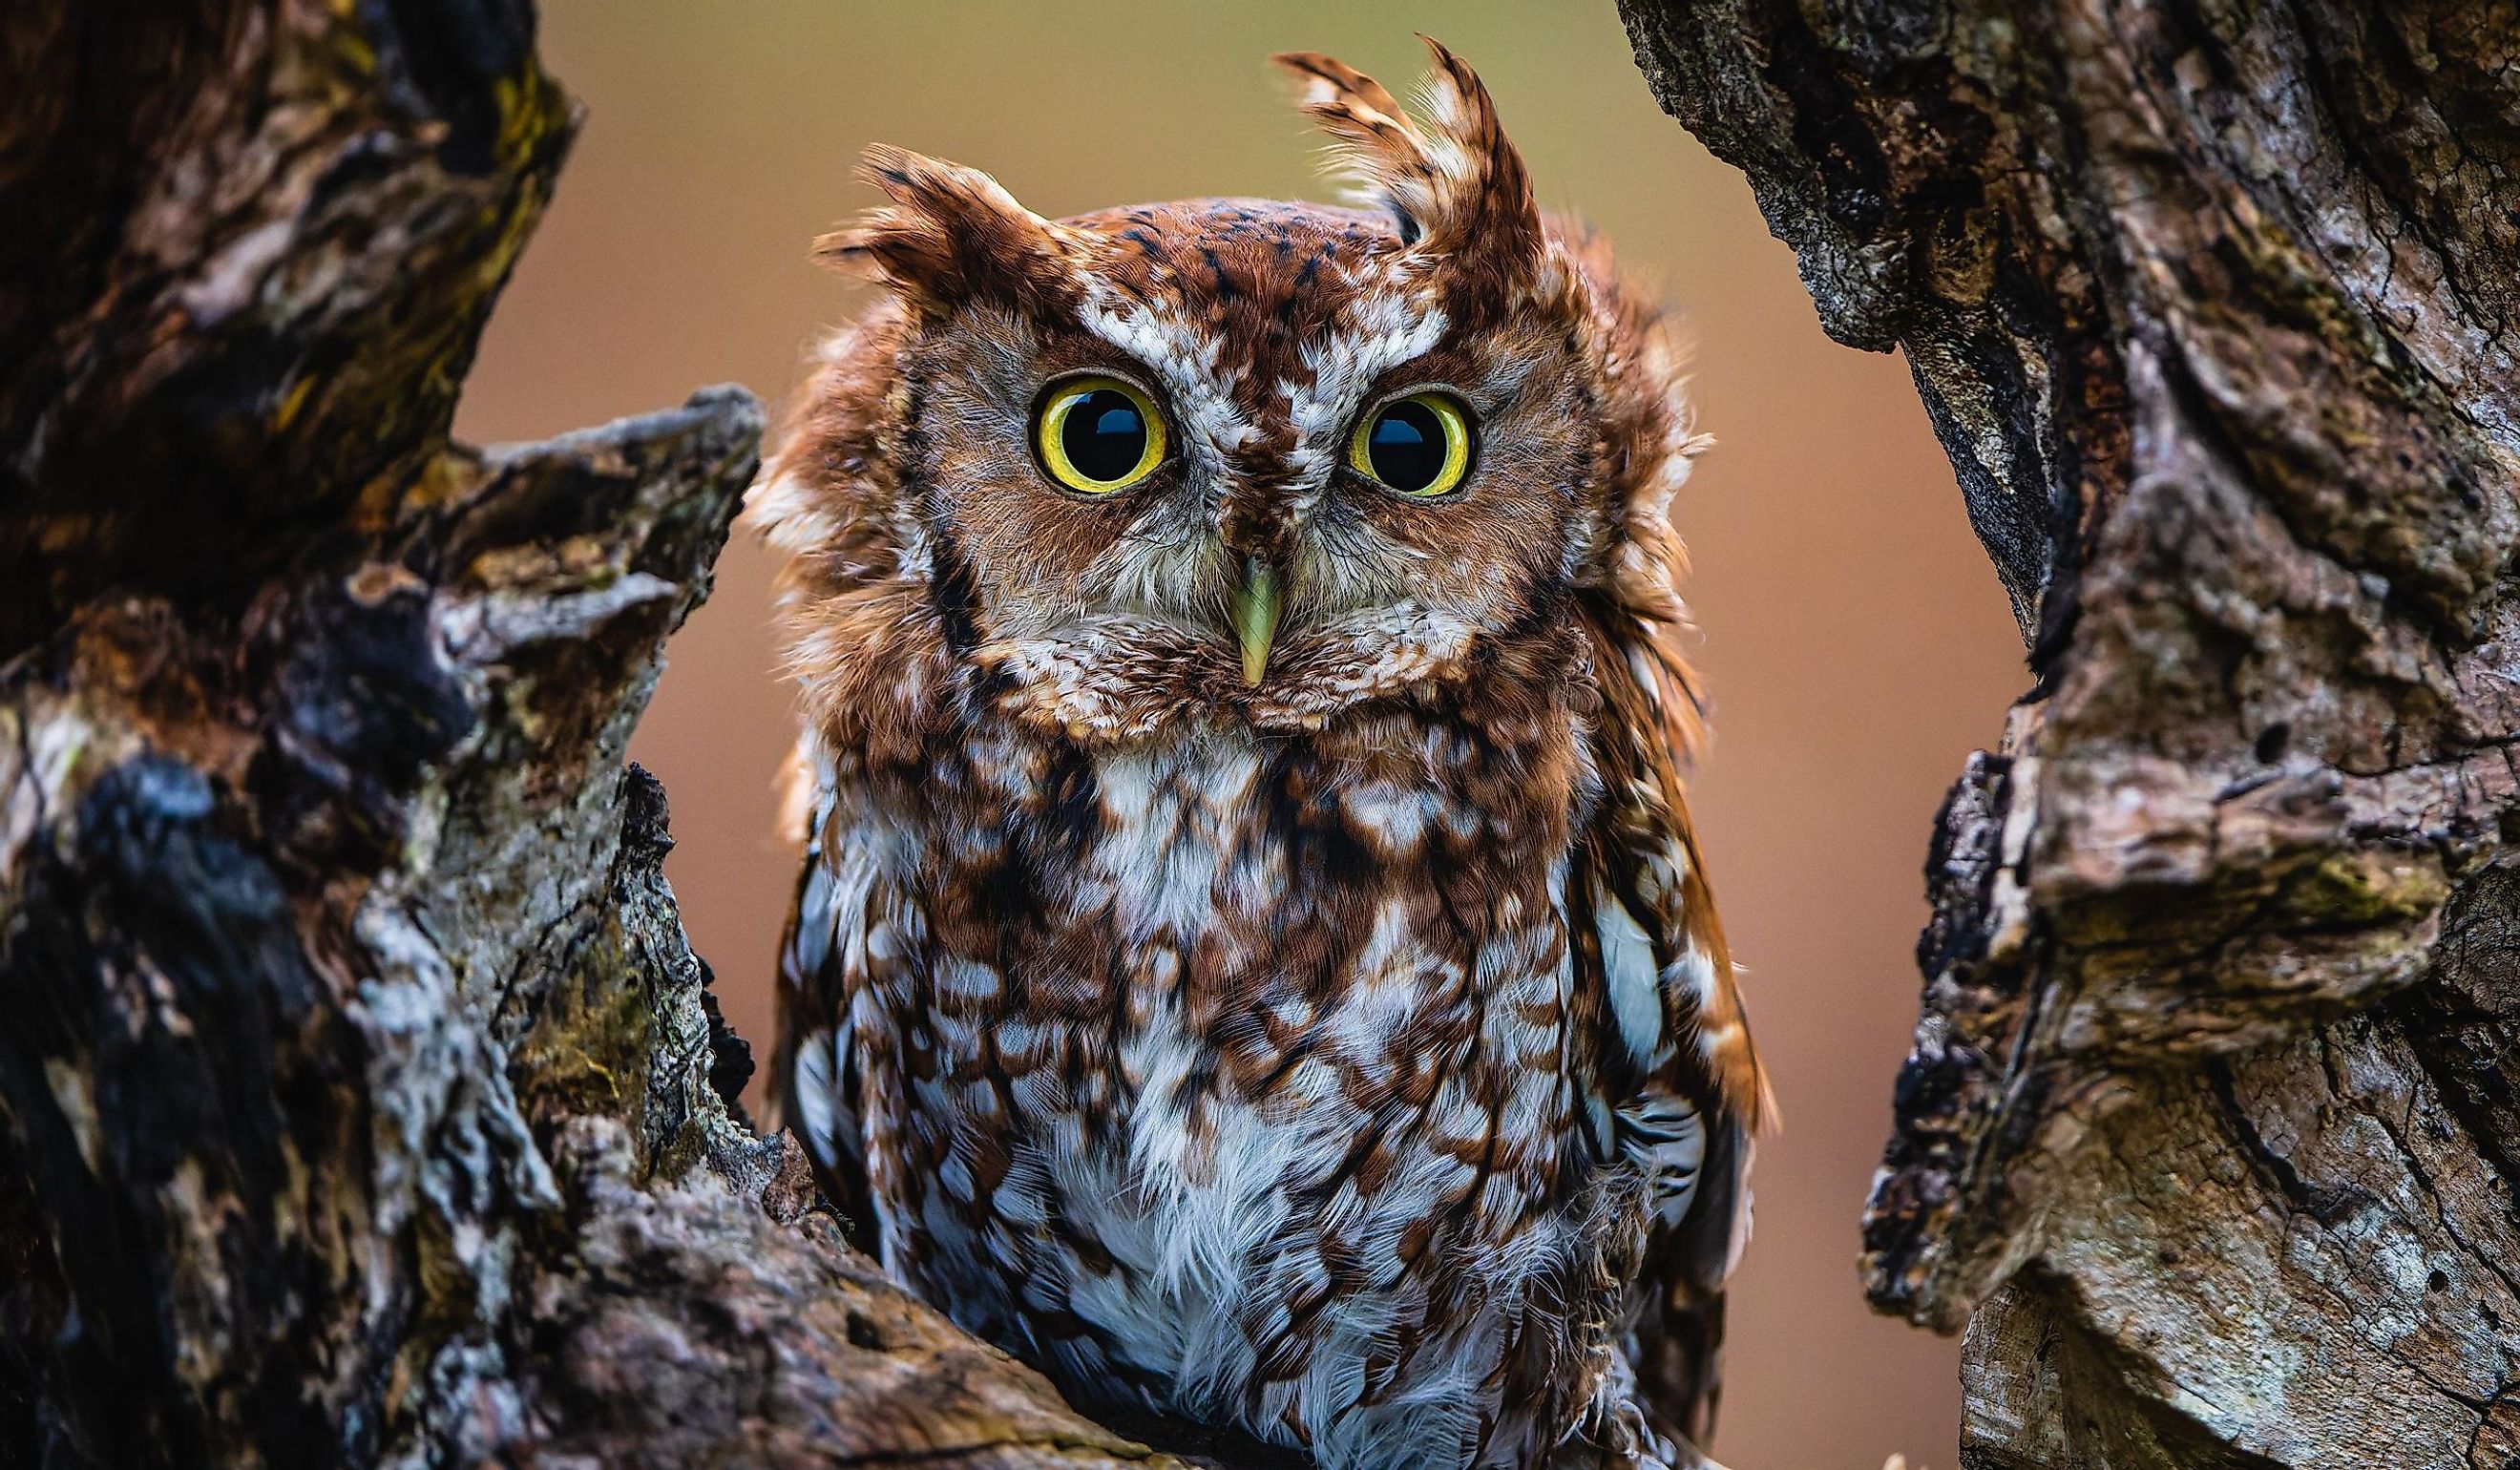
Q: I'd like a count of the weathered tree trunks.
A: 2